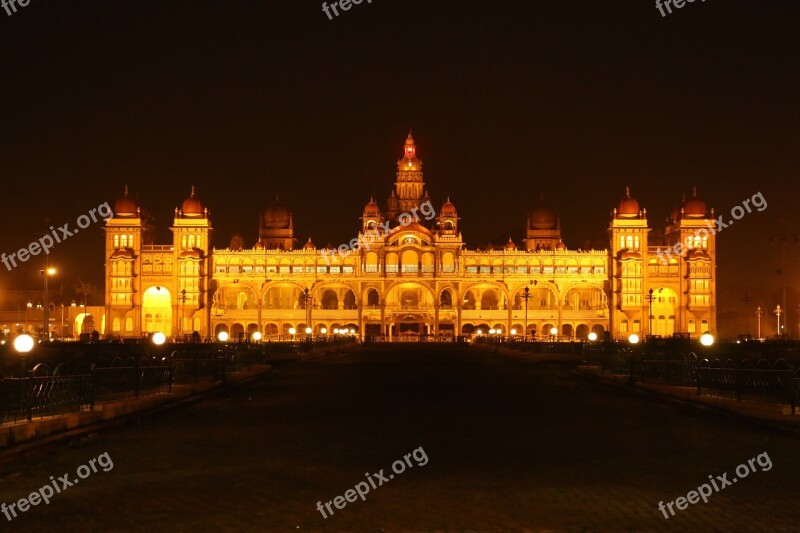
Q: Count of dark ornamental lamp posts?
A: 4